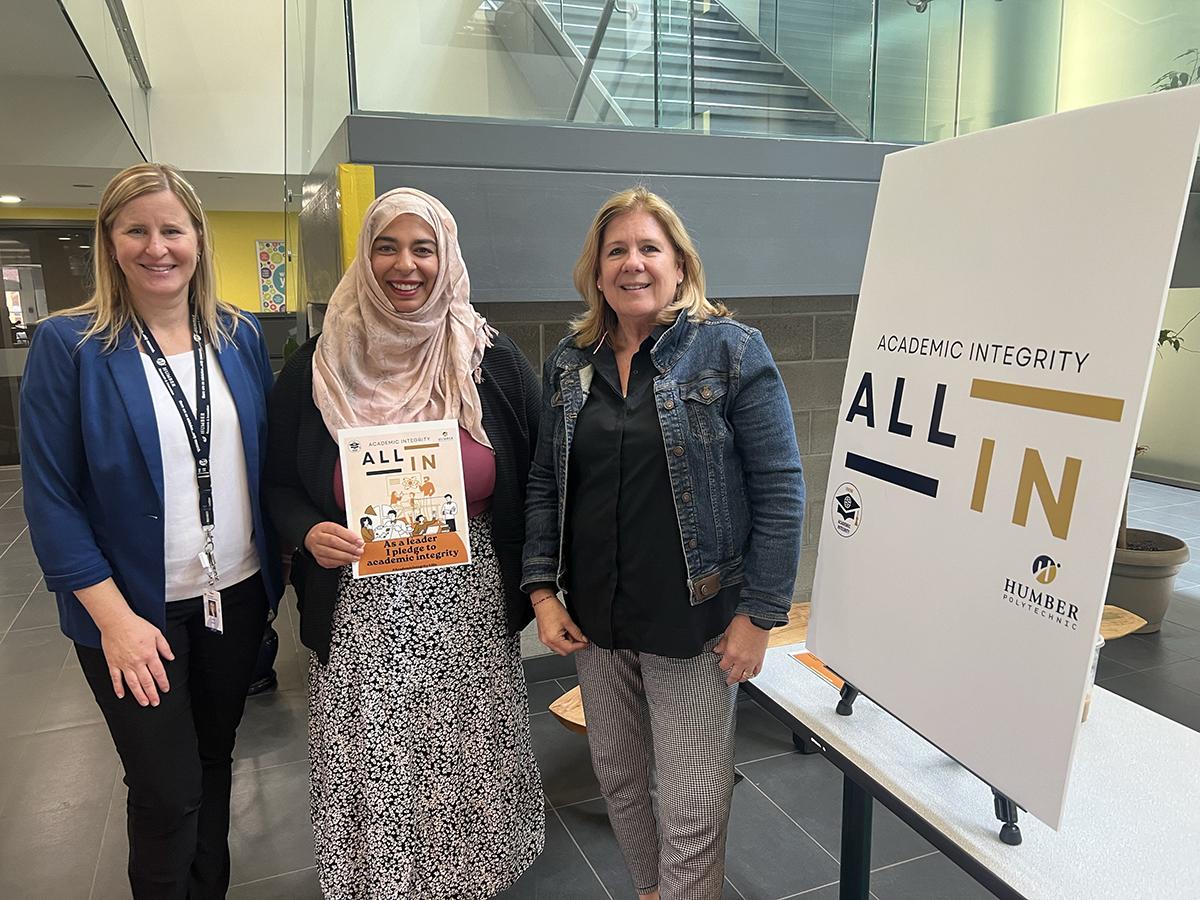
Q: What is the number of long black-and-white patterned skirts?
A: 1